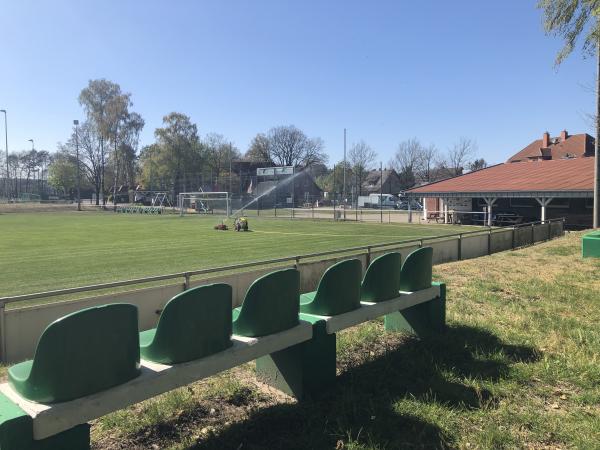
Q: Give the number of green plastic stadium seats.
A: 6